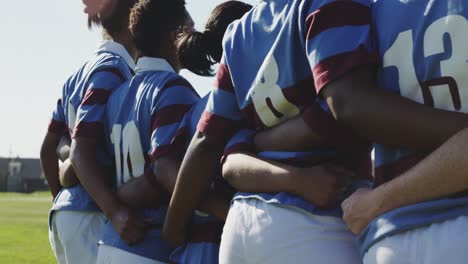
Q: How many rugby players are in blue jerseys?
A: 5